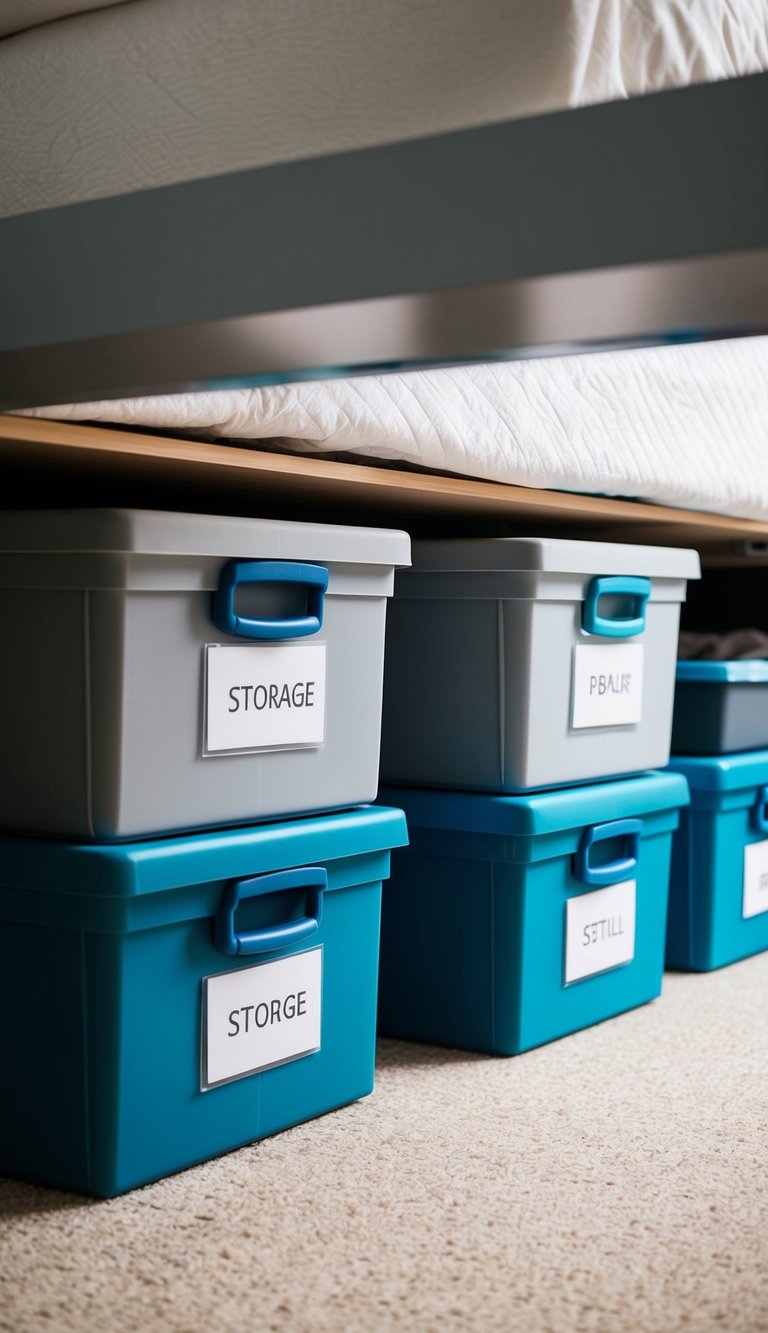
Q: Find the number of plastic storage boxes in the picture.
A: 6